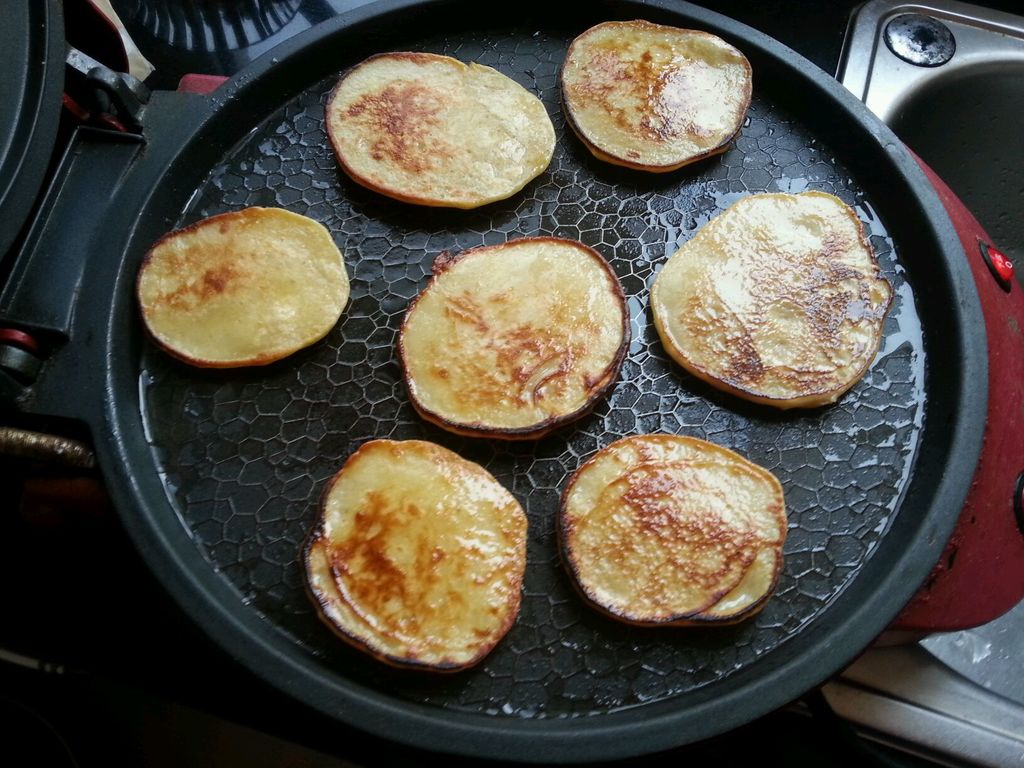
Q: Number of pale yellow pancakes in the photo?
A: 7